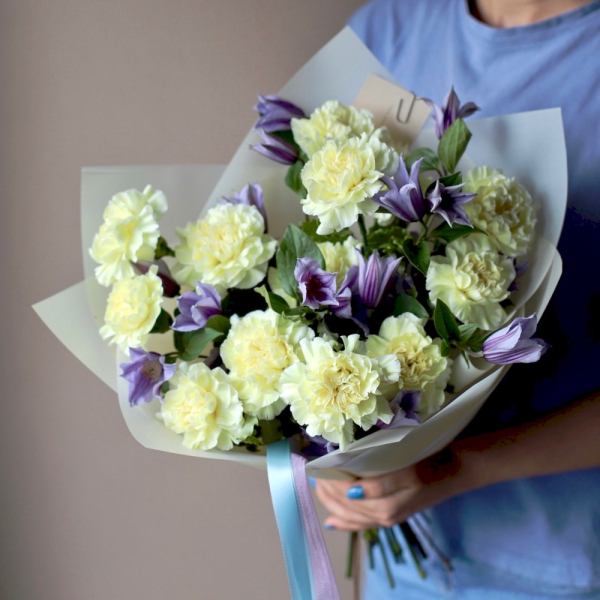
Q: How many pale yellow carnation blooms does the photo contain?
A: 12